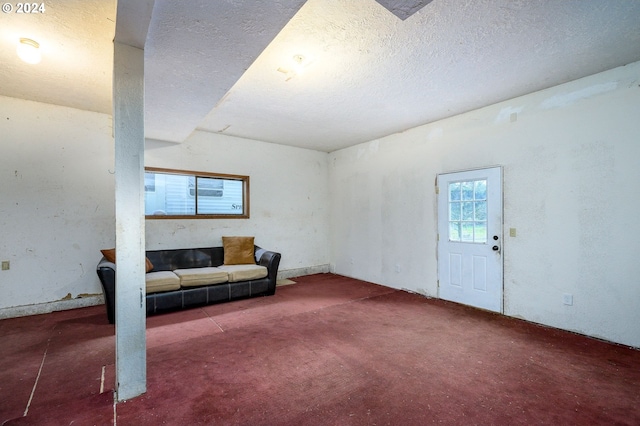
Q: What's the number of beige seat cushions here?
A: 3